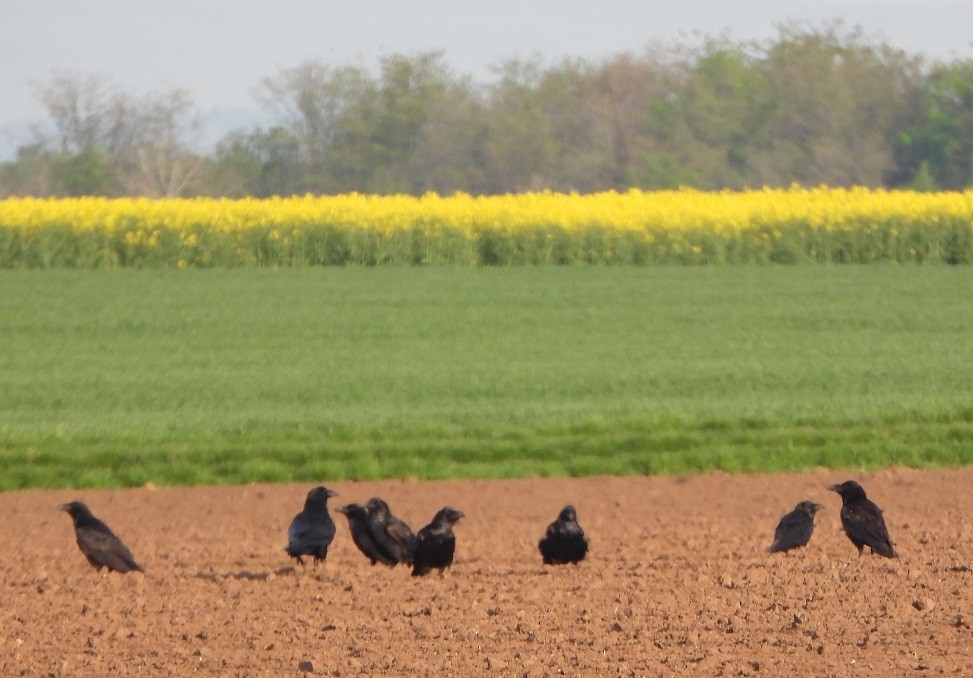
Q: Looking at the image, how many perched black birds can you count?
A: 8